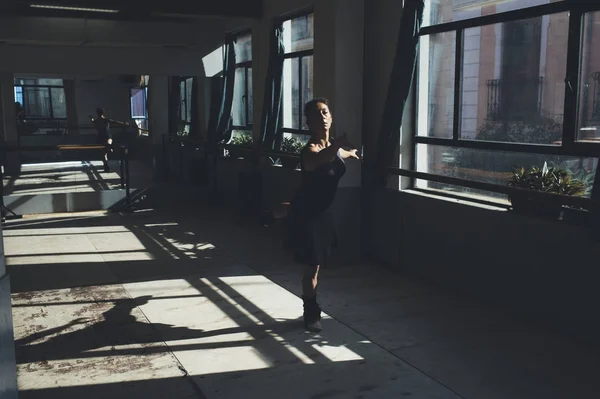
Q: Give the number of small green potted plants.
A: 3